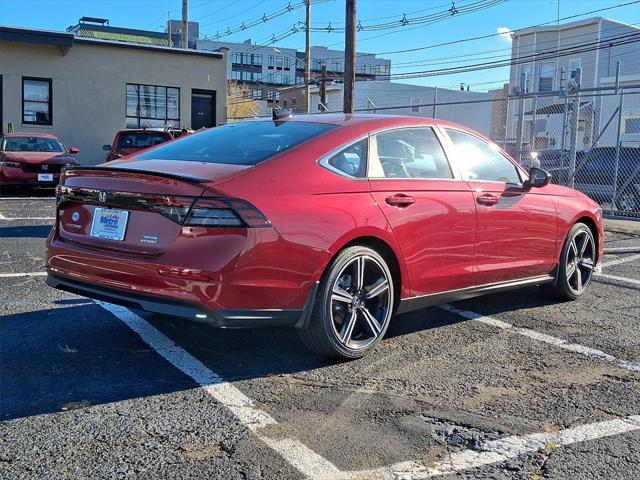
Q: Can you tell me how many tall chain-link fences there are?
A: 1